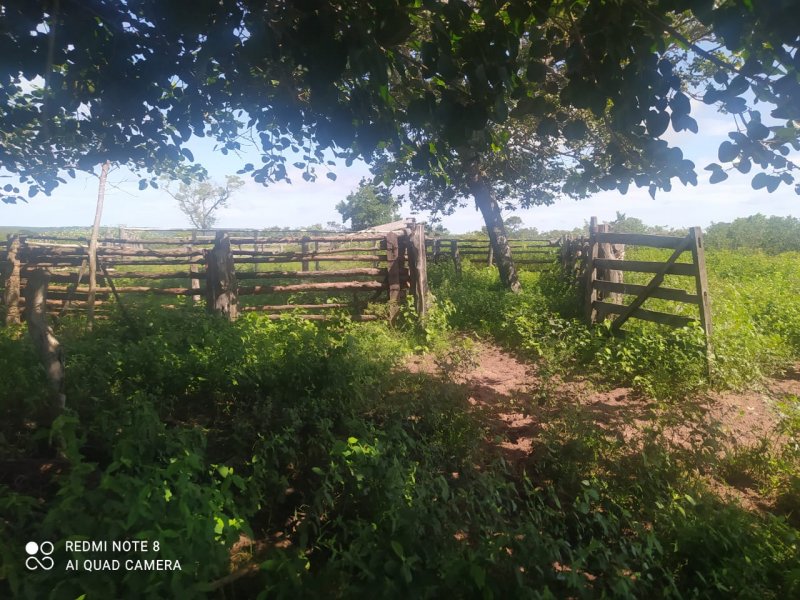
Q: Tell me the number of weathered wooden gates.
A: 1